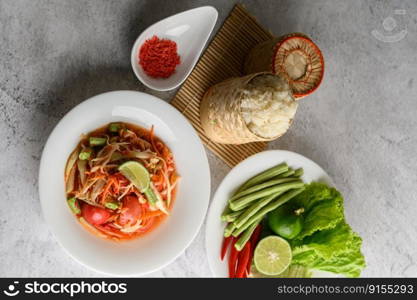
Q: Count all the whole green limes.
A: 1